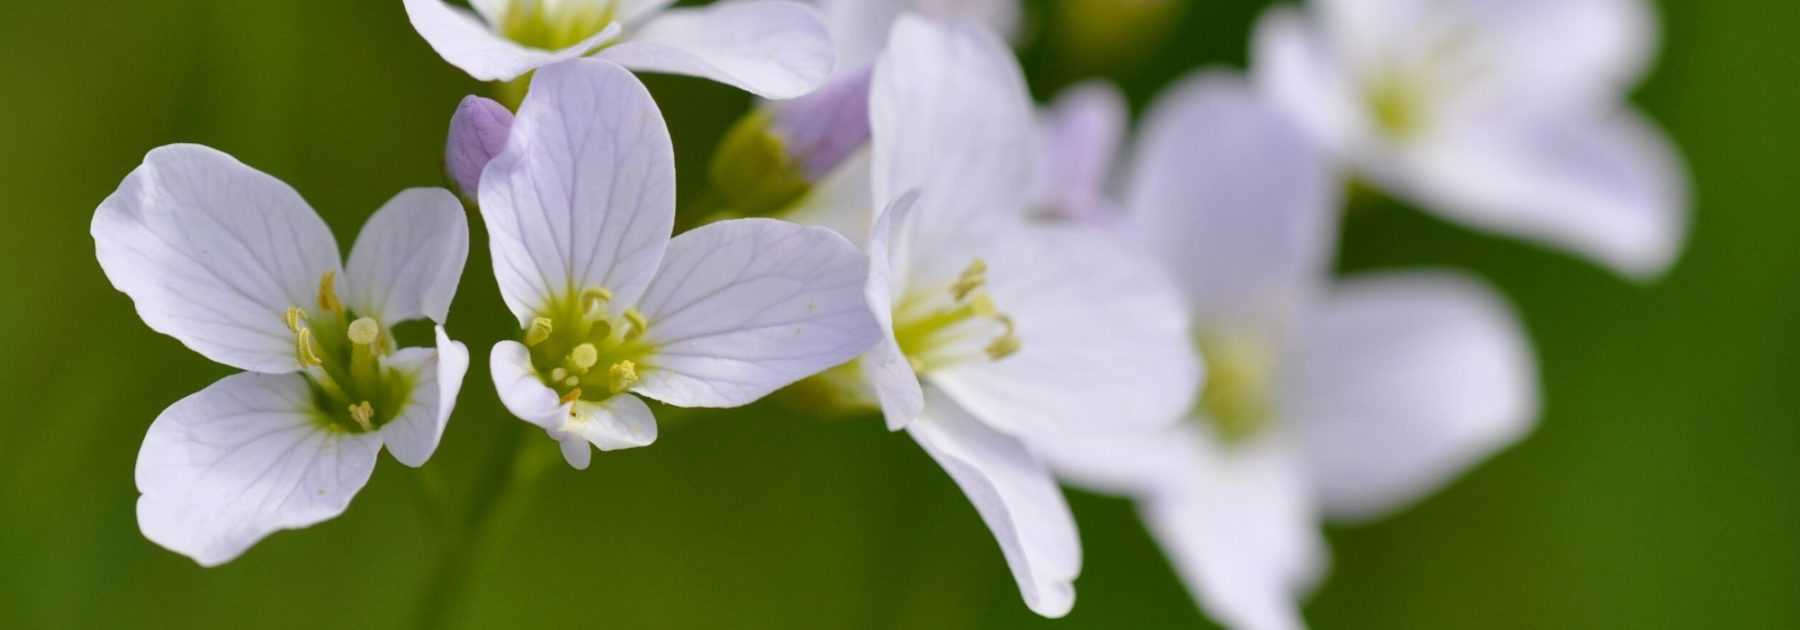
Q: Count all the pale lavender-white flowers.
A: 6